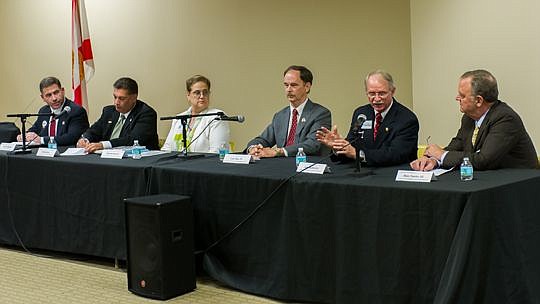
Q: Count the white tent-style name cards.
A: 6